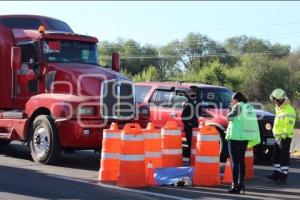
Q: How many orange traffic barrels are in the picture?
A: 7